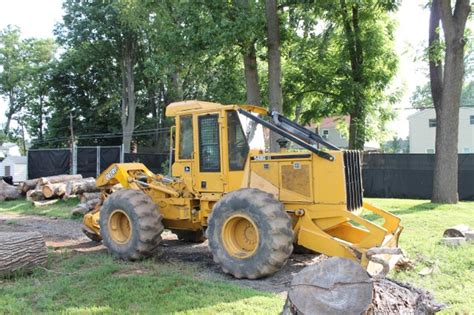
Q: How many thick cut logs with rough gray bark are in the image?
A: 2